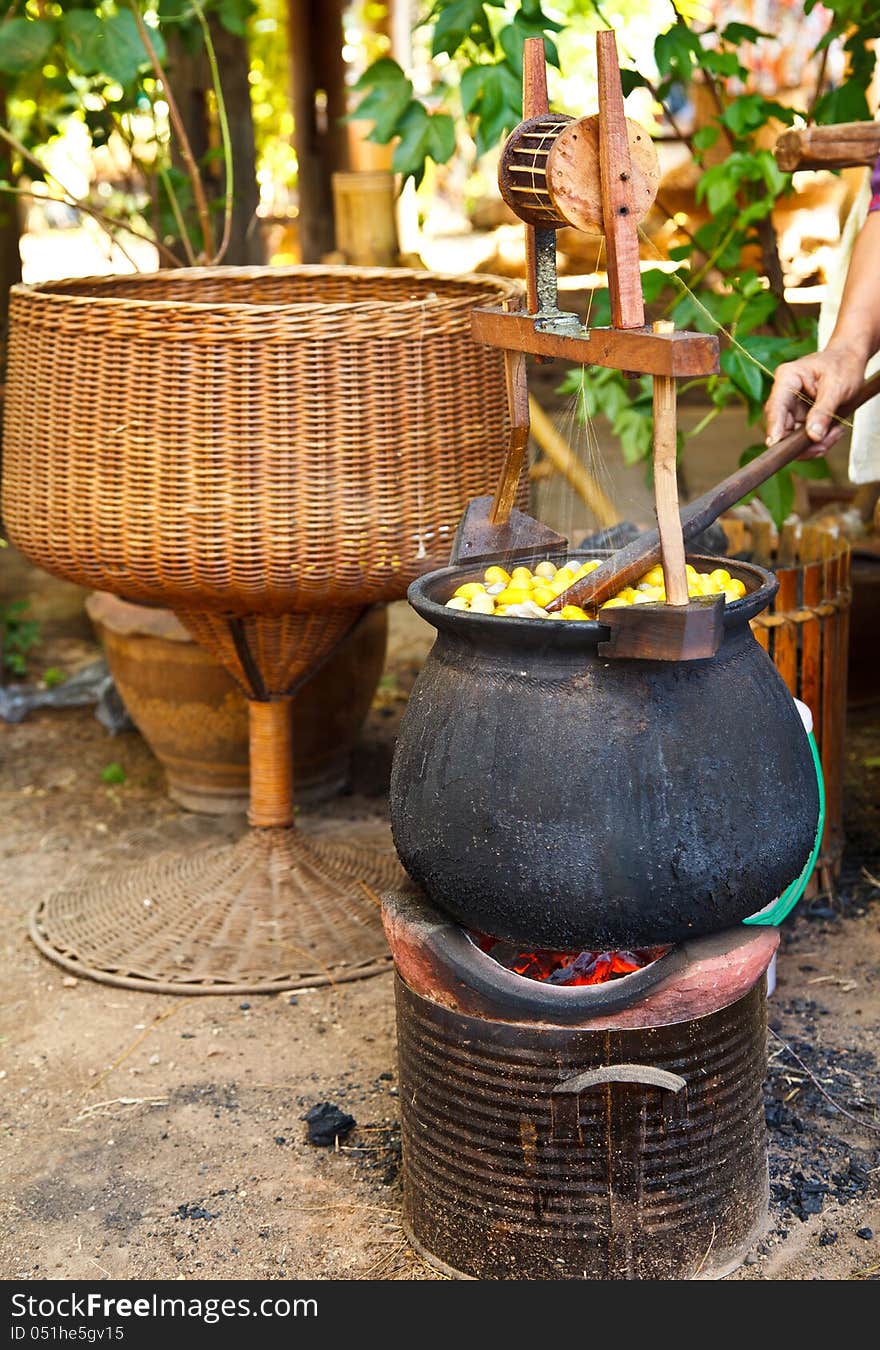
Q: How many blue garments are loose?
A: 0